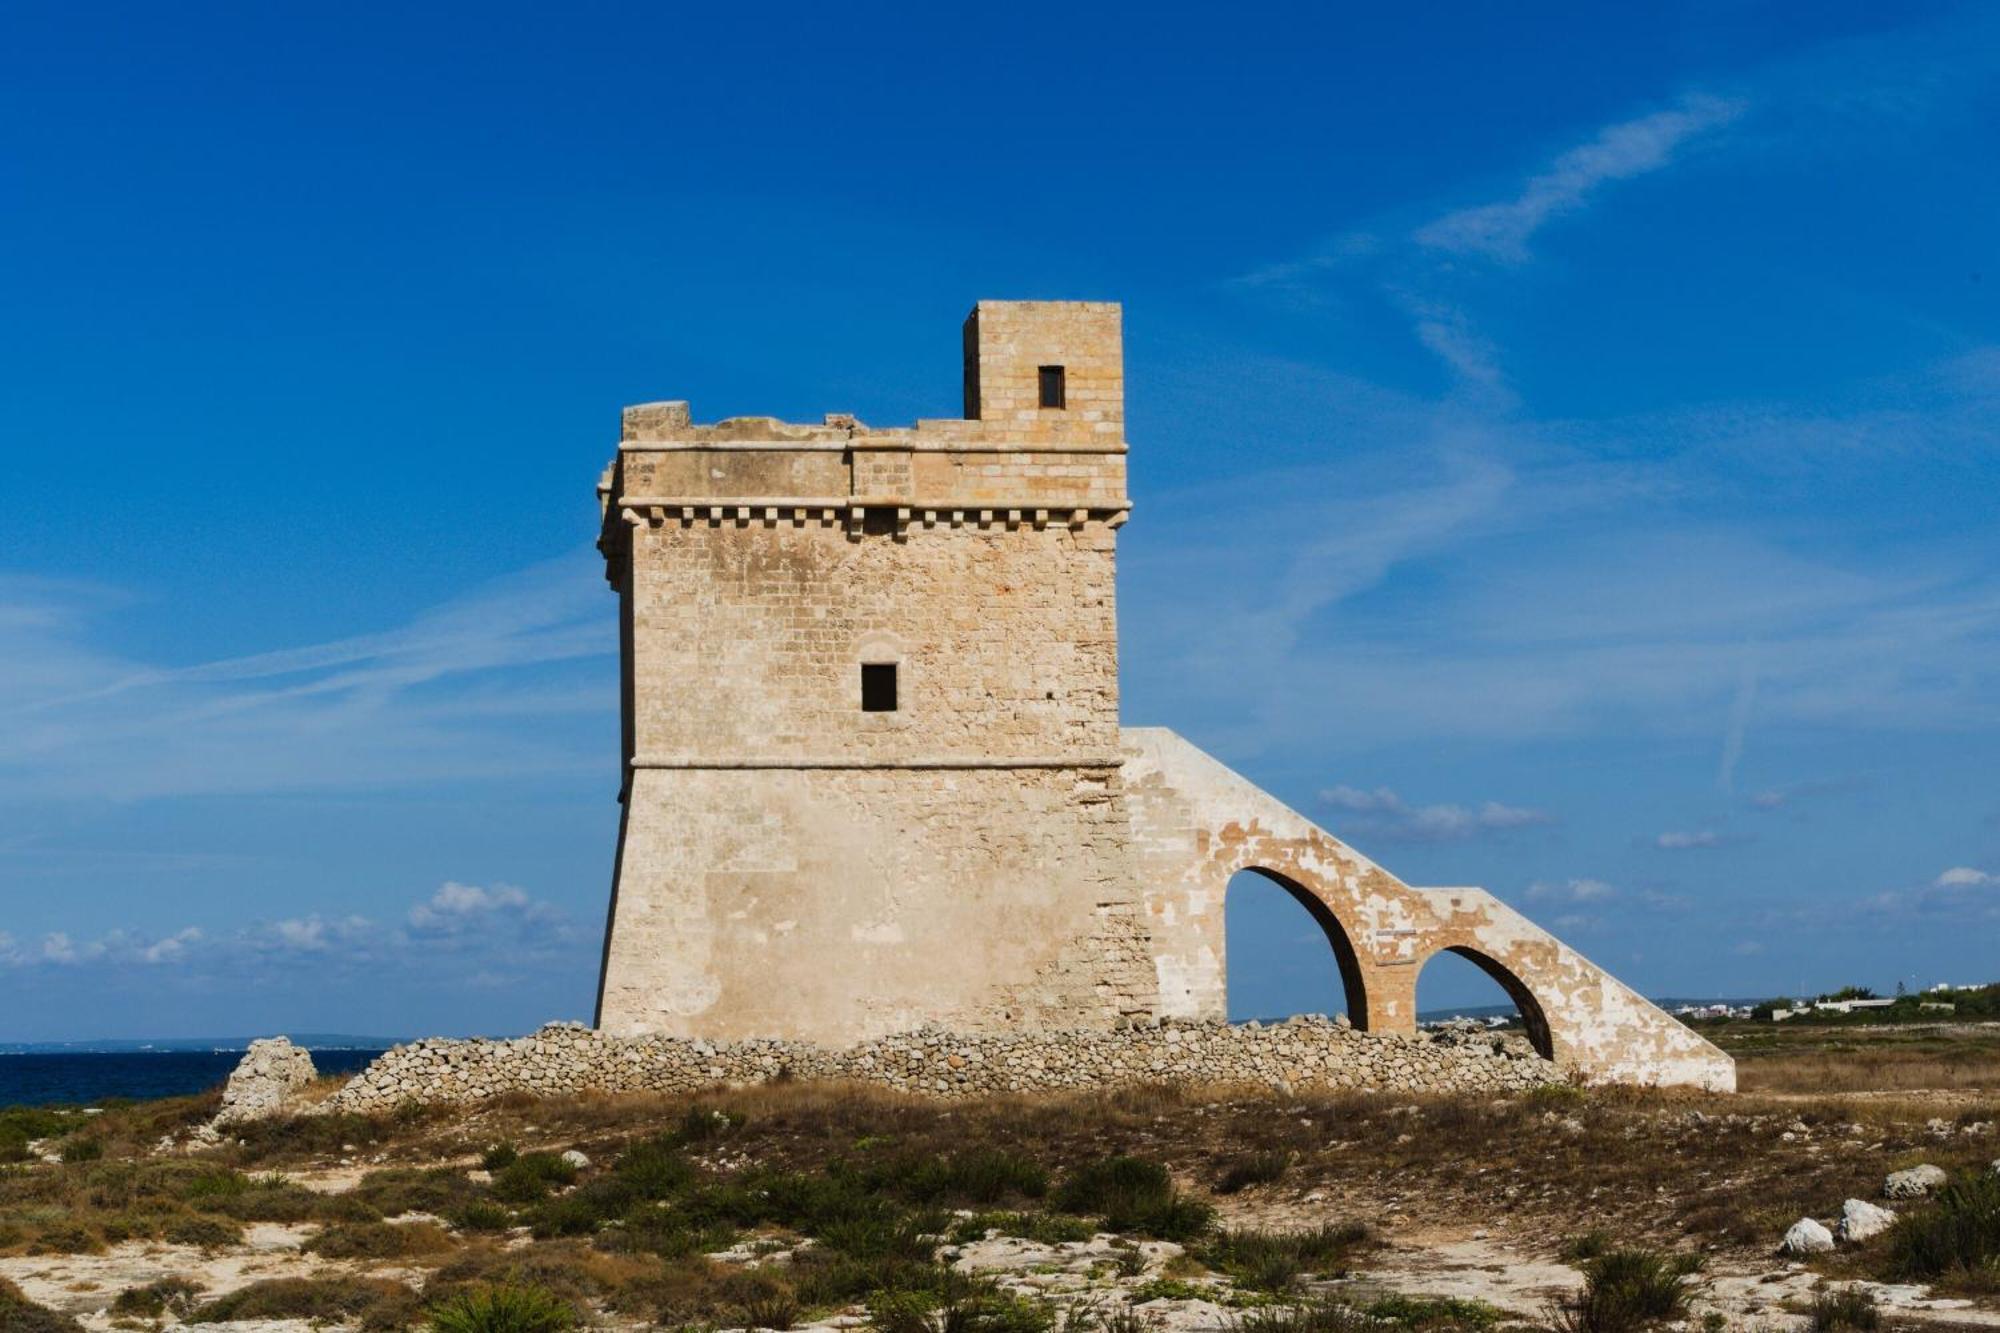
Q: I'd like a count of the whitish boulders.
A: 3